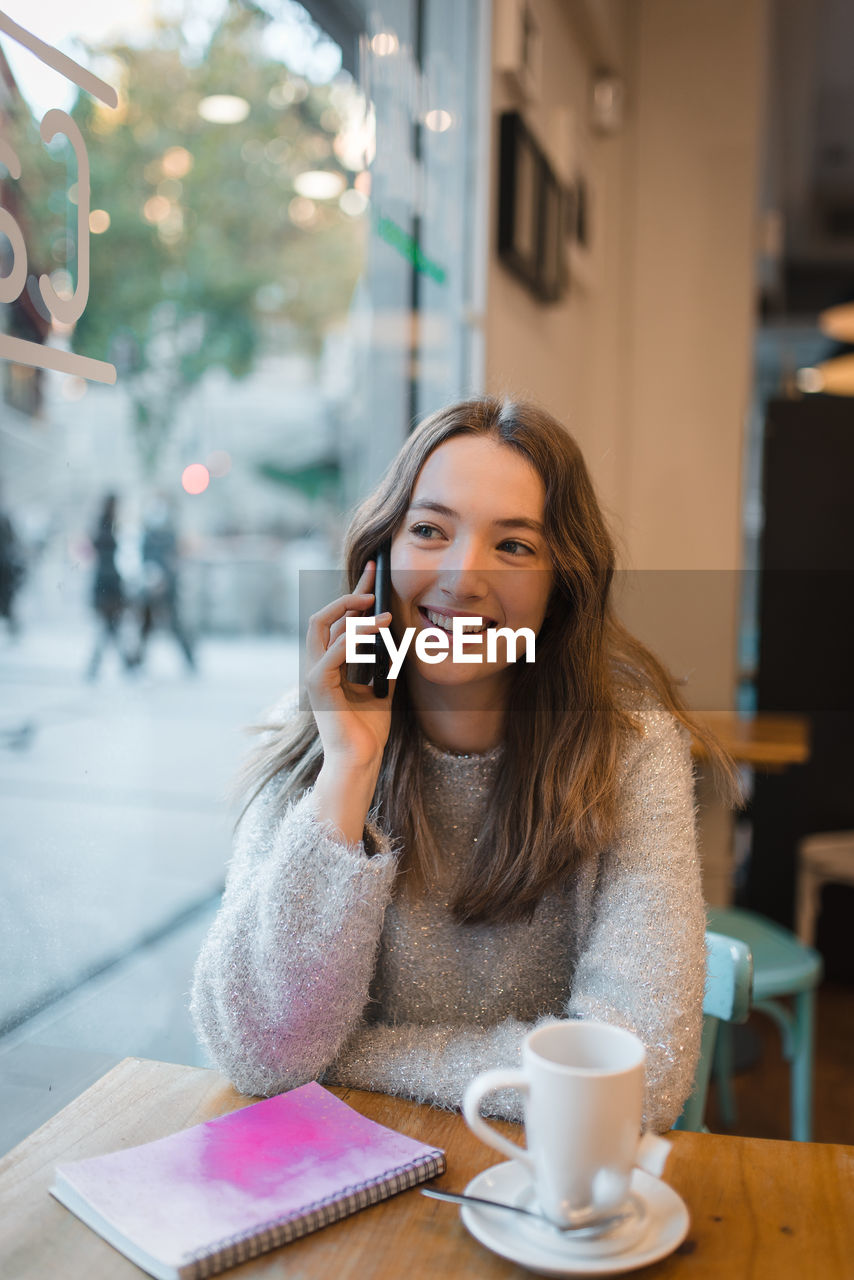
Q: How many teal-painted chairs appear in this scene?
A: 2